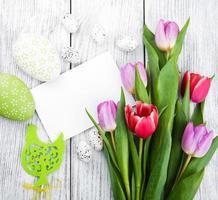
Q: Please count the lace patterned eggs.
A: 2